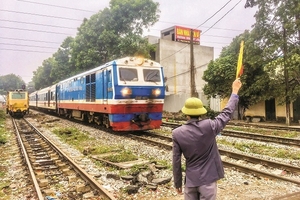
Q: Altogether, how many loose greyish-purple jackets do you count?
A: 1